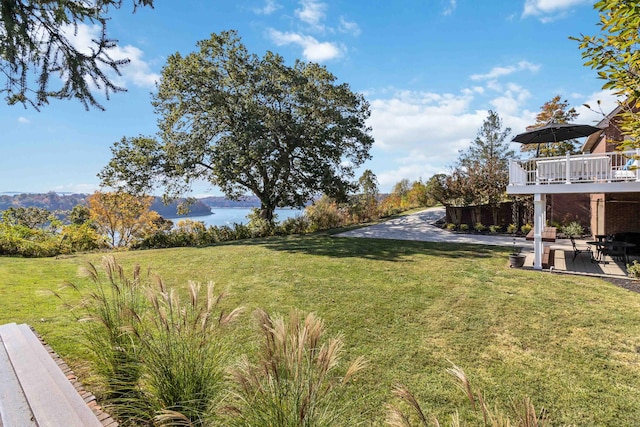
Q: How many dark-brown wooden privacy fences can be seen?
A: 1